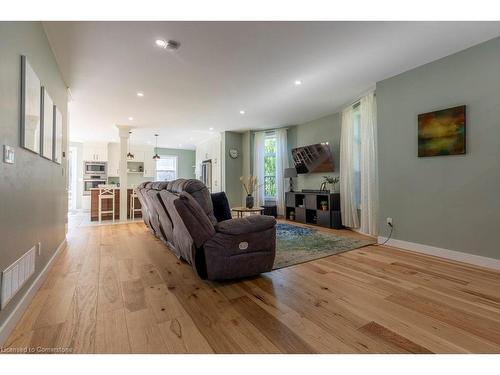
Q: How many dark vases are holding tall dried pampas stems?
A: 1